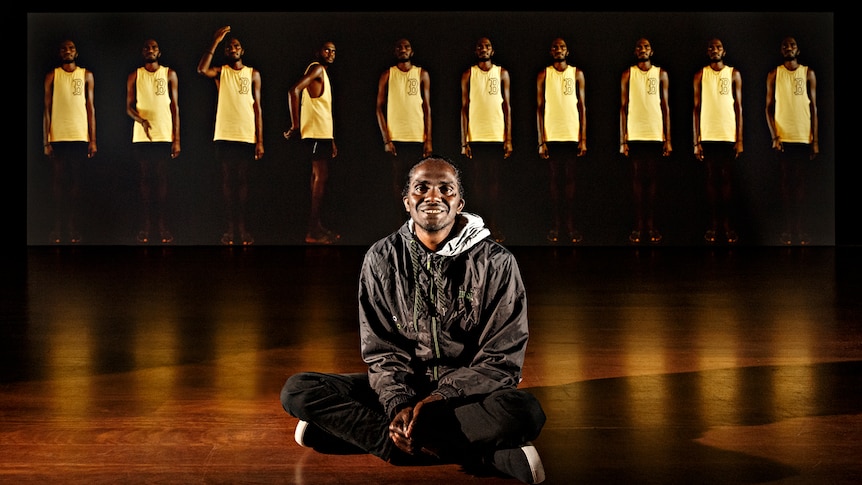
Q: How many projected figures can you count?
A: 10